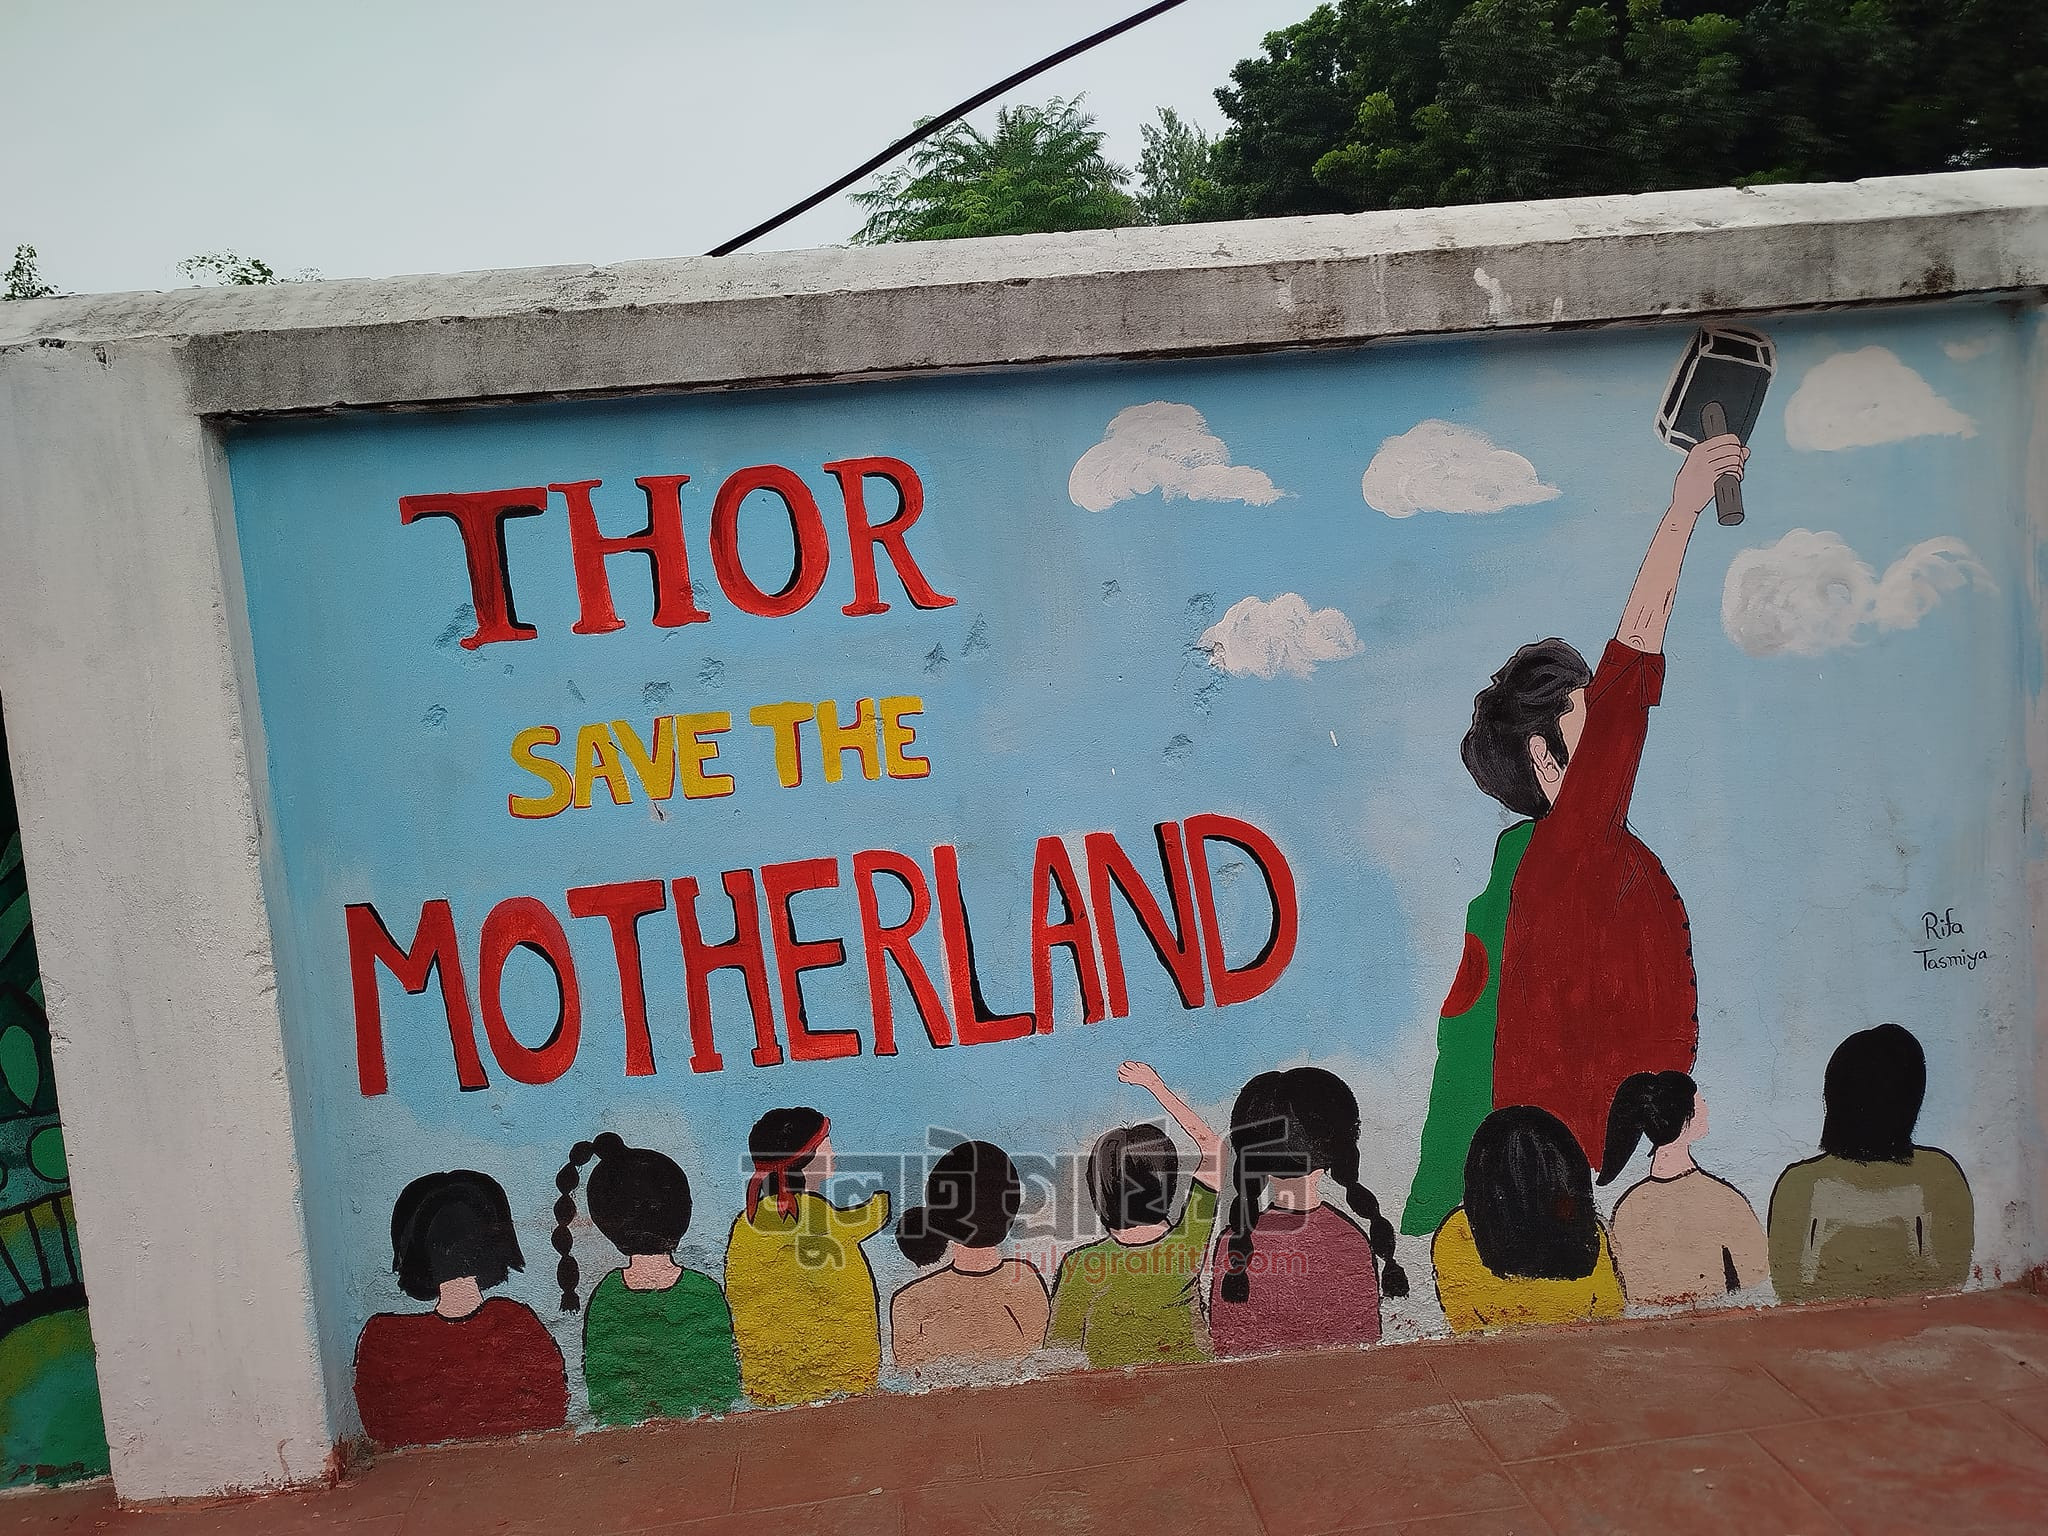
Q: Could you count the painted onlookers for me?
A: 9